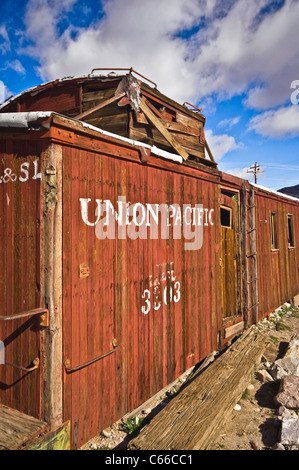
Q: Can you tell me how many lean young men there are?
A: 0